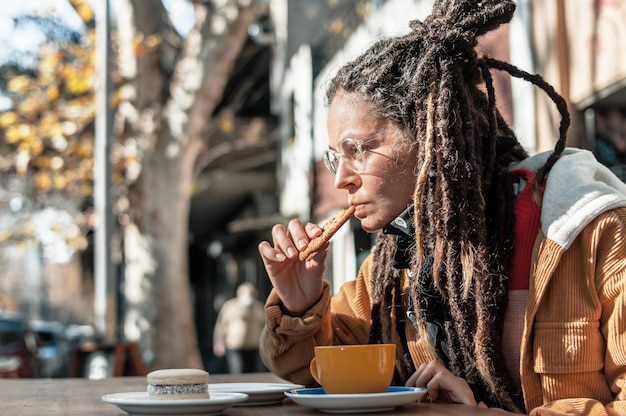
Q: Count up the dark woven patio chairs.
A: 0